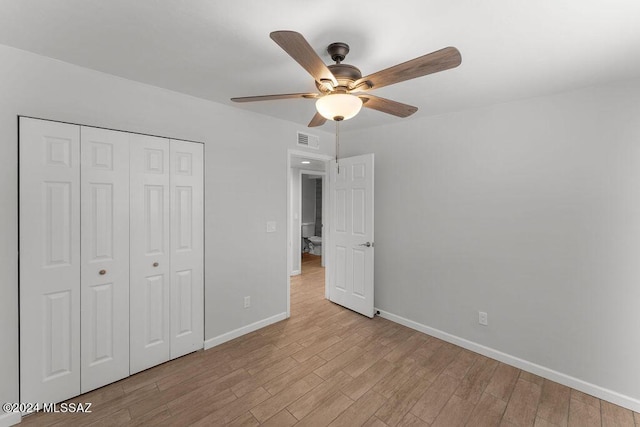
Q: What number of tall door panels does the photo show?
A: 12